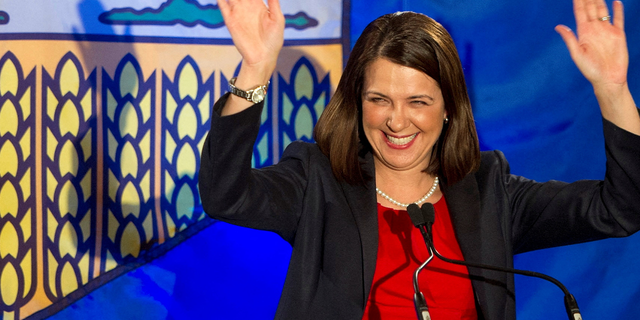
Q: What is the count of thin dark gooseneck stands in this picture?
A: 2